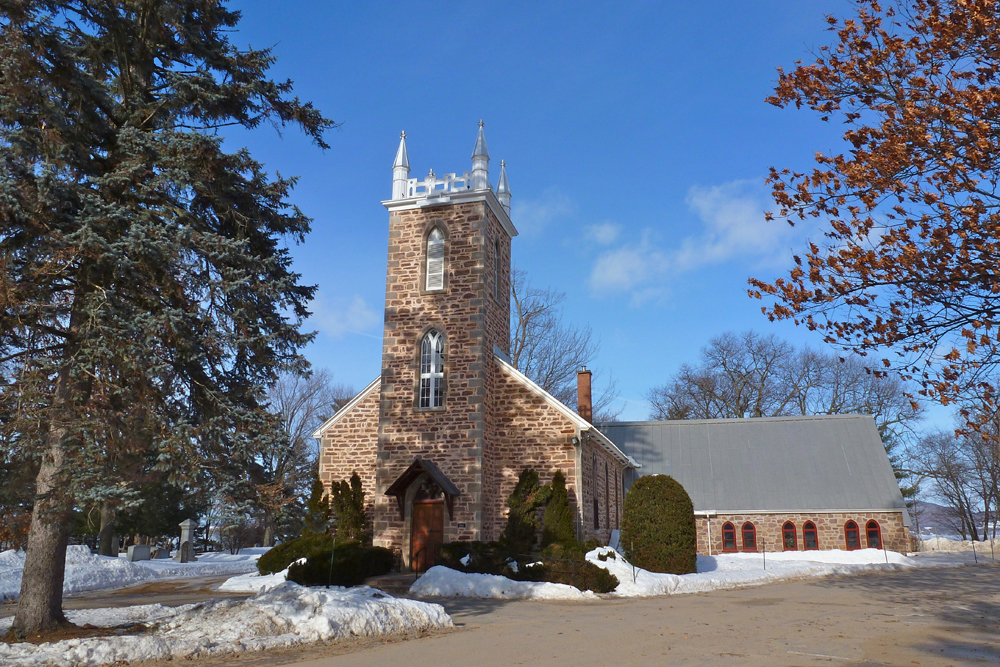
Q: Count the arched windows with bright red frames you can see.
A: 6